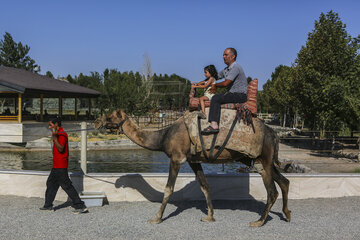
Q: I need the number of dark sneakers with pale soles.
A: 2